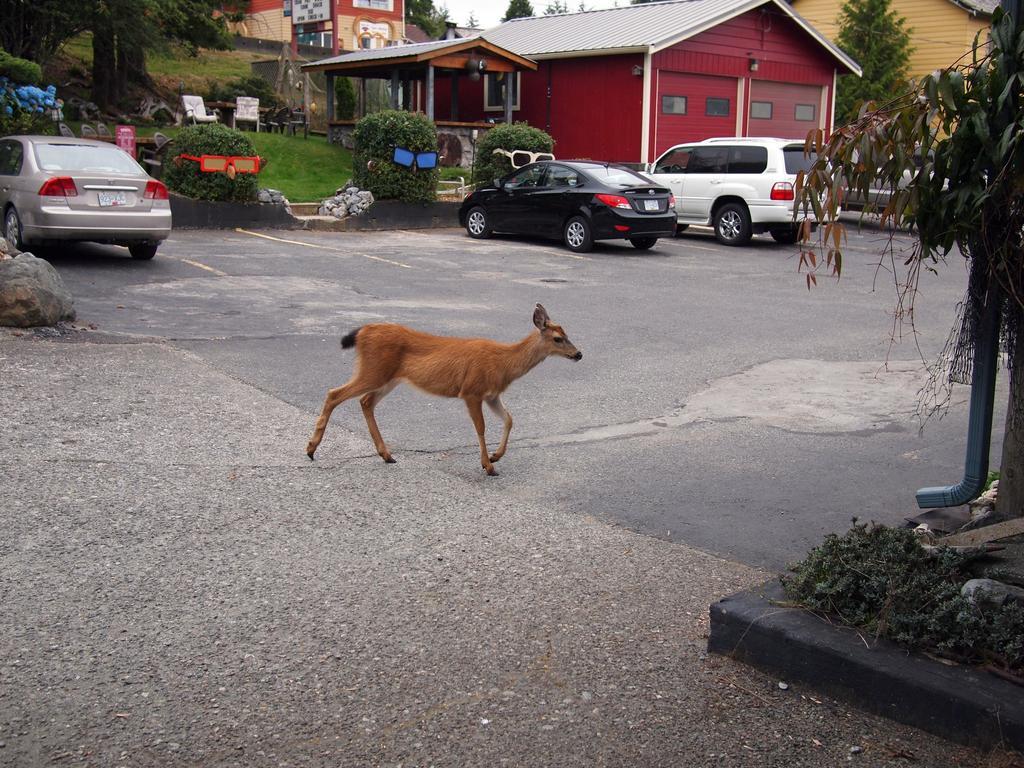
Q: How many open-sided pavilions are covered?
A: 1